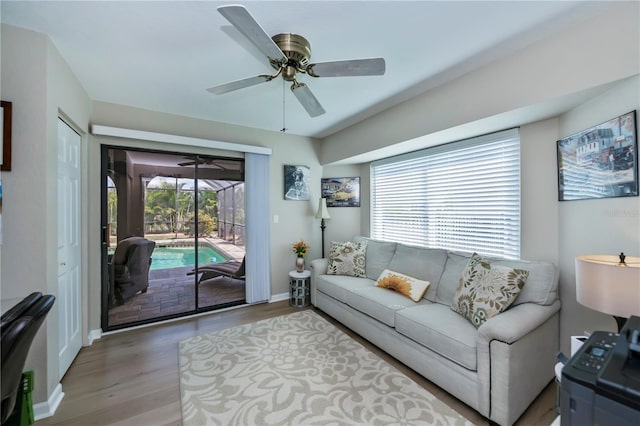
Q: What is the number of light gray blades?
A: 4